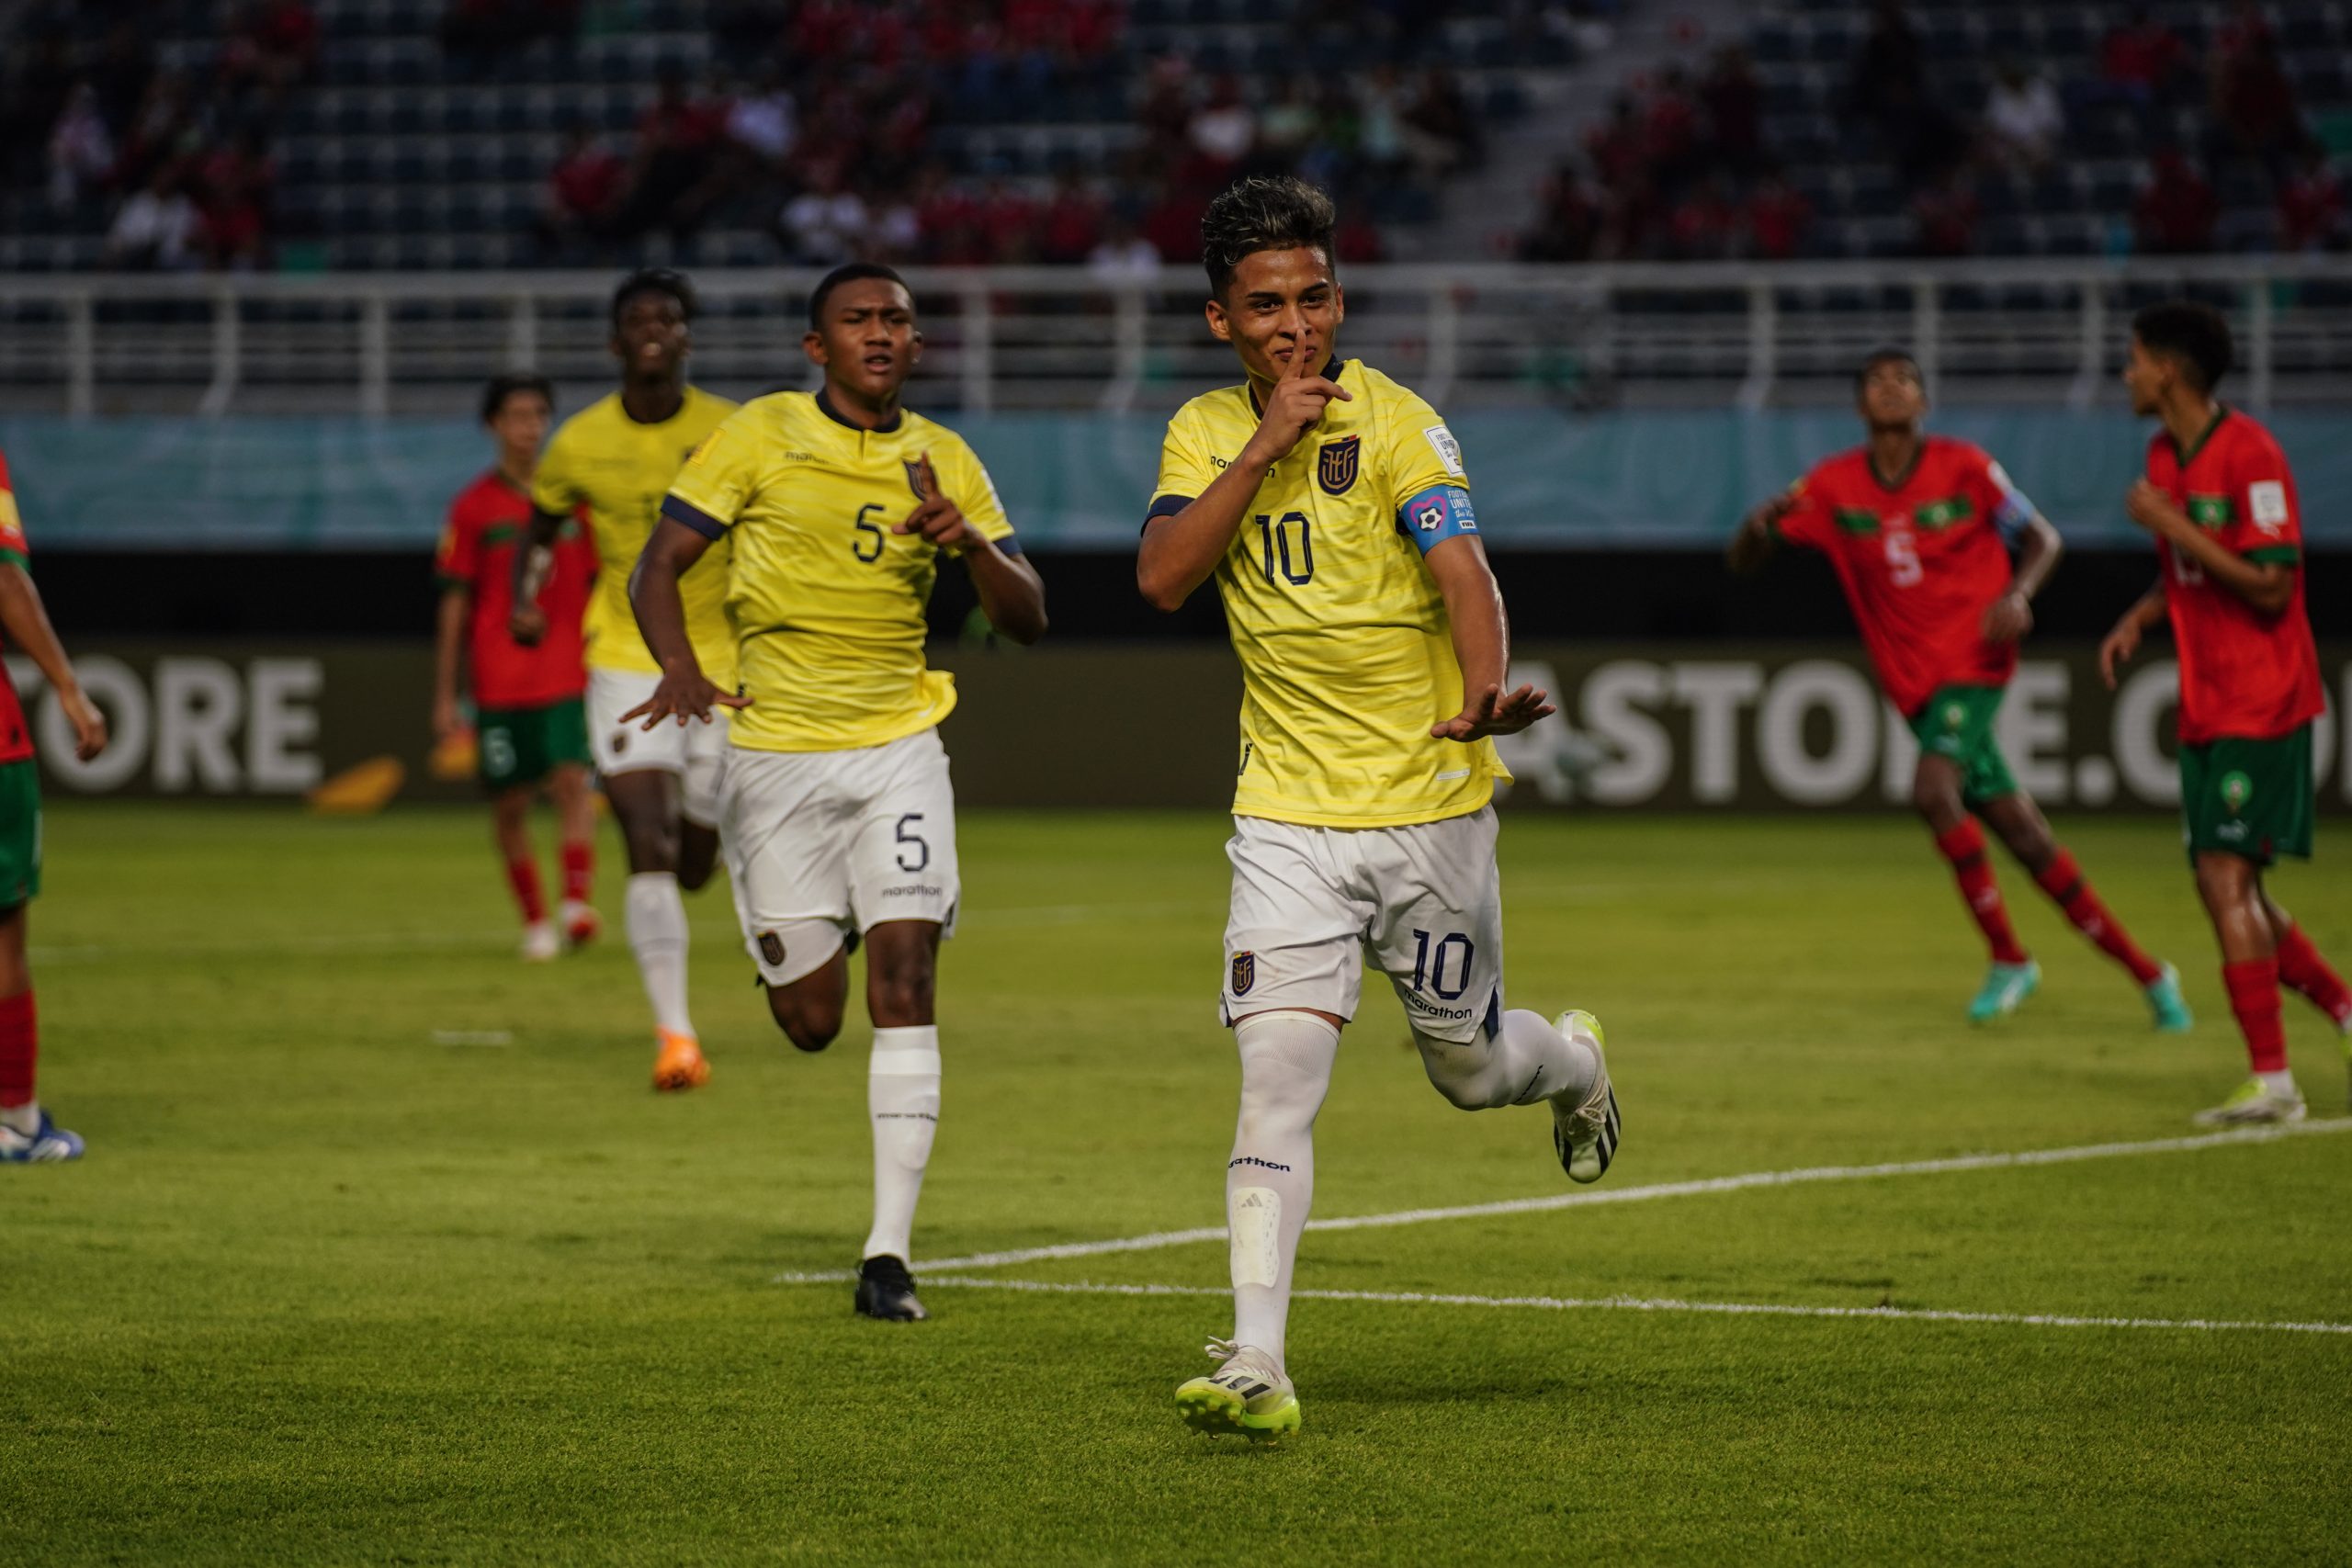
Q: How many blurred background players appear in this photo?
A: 5